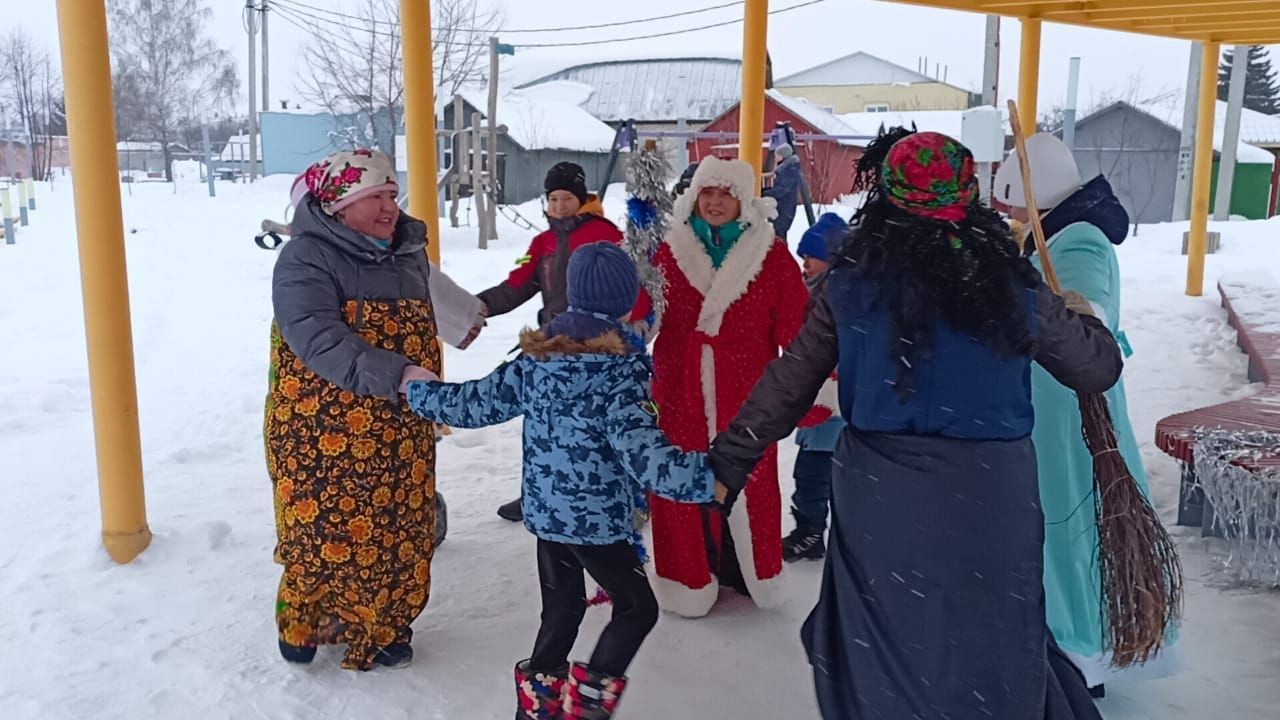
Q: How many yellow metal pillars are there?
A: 5